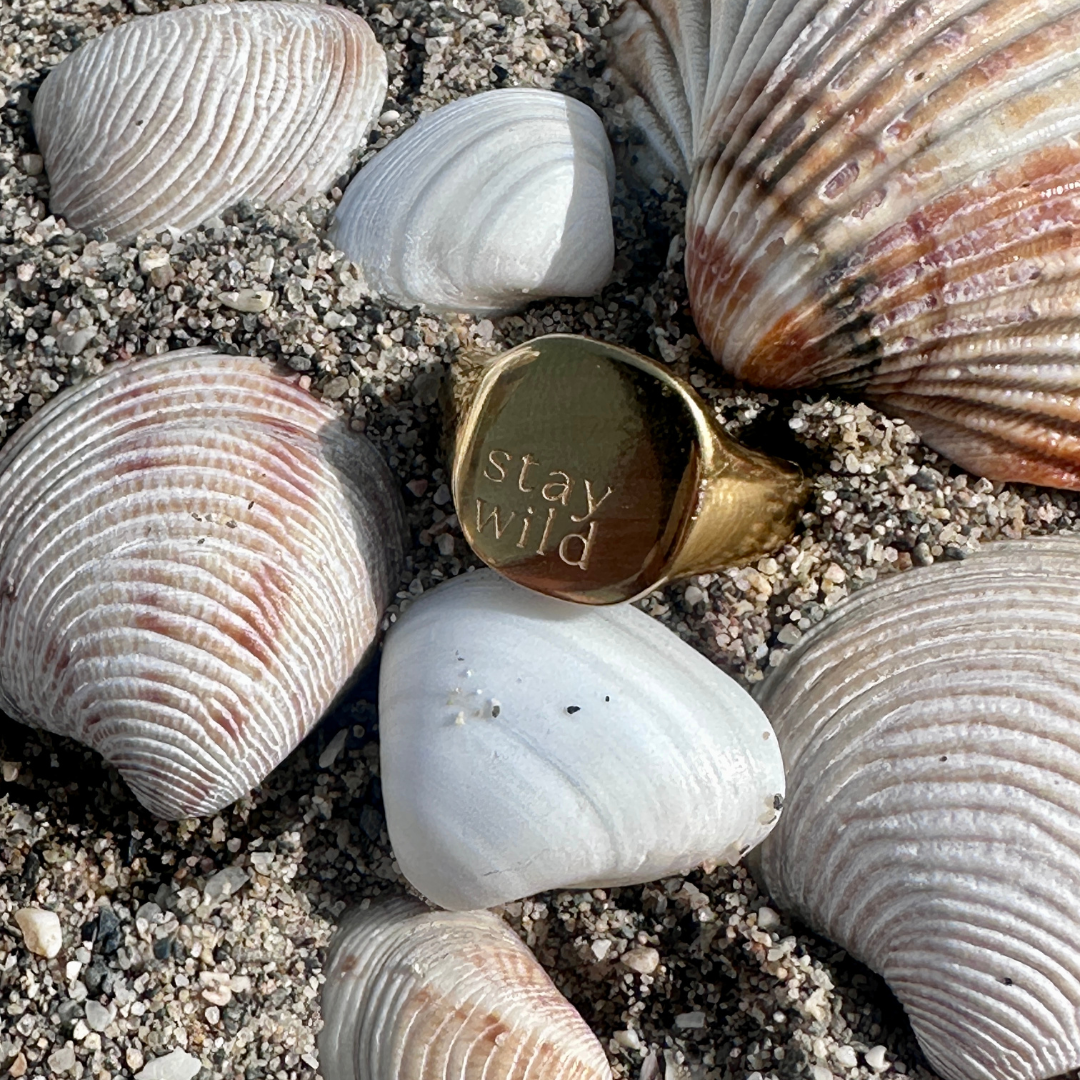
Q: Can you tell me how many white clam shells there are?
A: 2